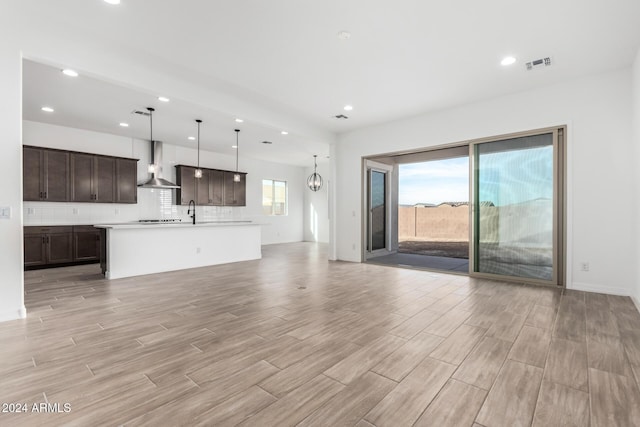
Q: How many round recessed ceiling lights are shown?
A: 11